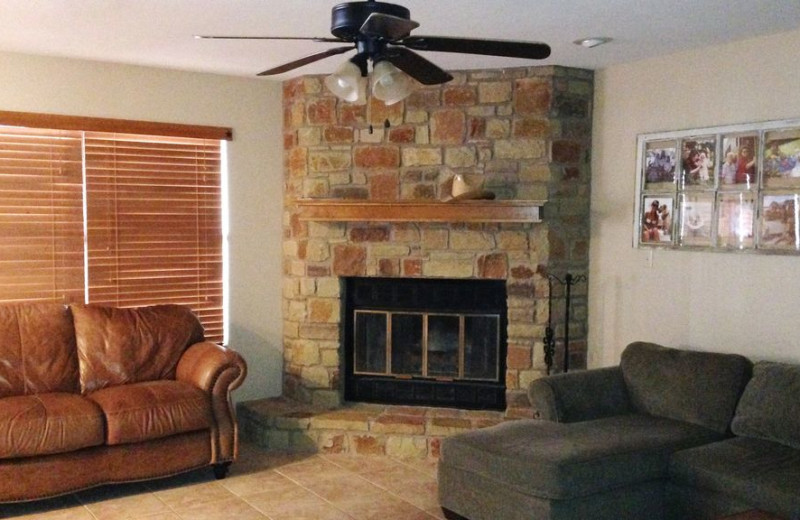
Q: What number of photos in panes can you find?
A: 8